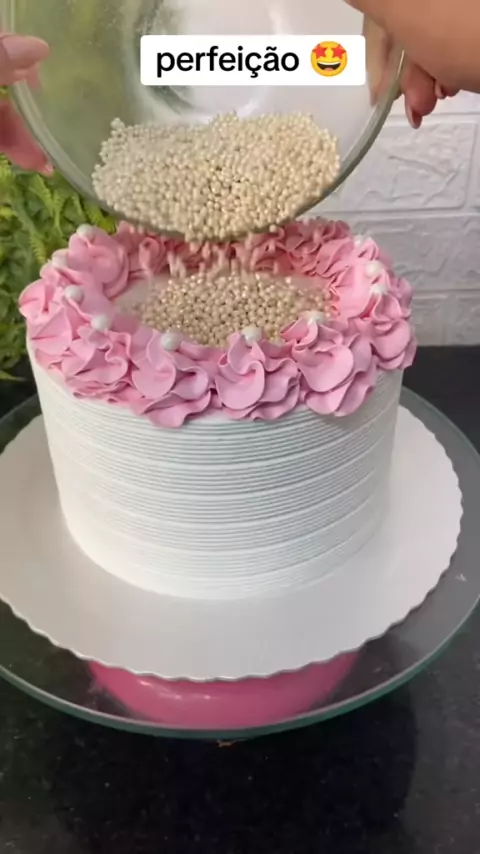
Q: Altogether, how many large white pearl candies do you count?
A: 10